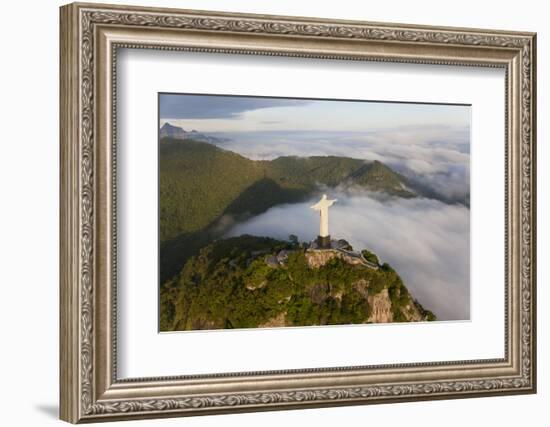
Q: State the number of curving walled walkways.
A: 1